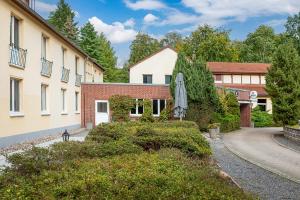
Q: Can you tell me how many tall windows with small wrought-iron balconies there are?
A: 4